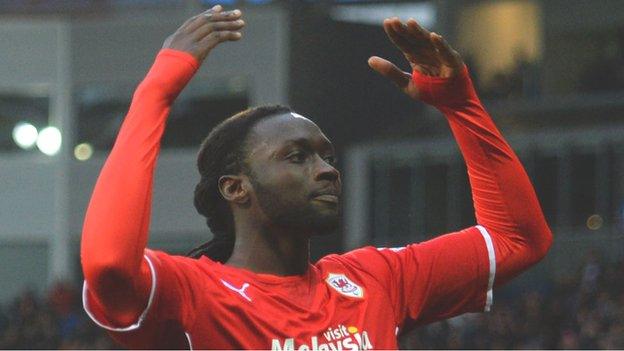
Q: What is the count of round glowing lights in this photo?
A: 3